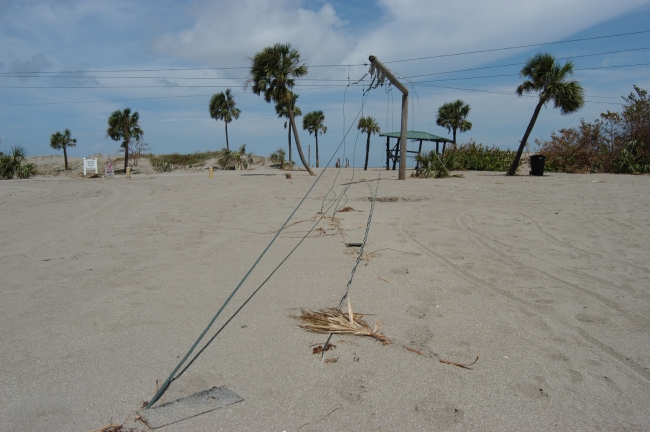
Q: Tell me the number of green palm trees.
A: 9